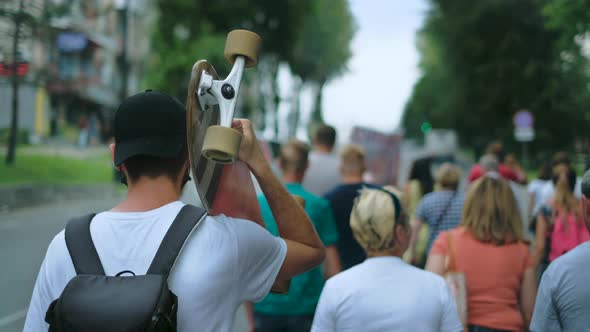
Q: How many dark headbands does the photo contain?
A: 1